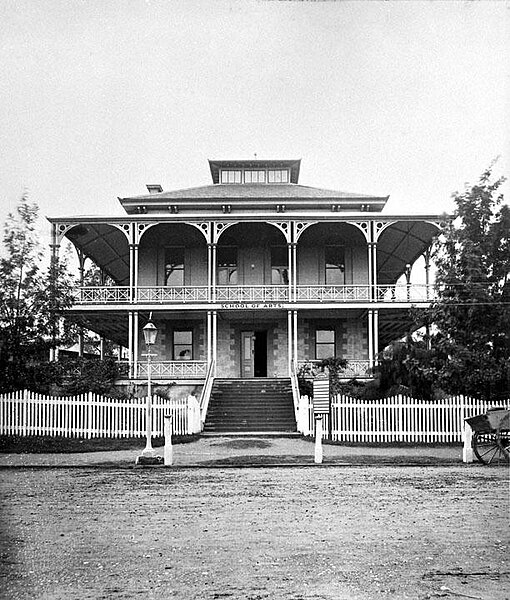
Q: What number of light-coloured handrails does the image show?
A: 2